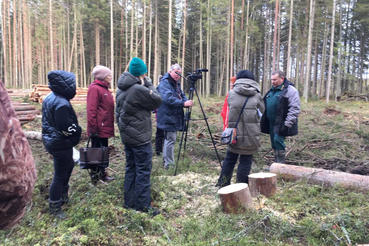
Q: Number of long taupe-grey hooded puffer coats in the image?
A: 1